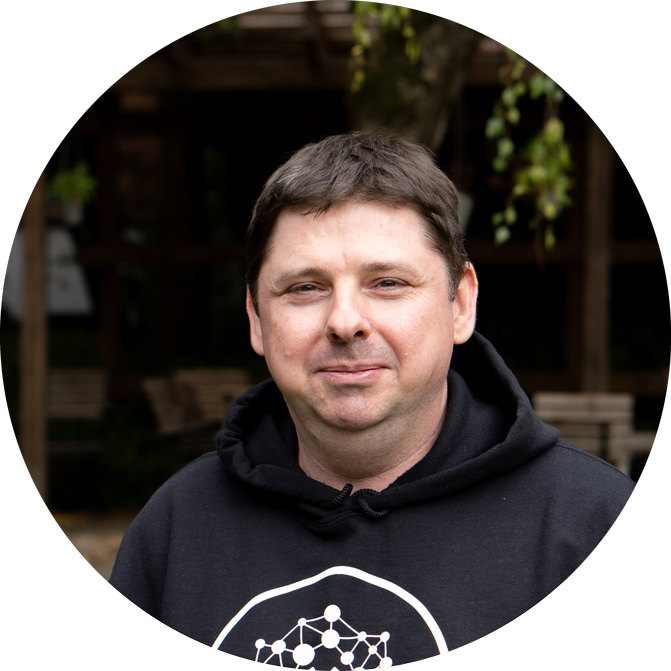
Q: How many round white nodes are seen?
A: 11